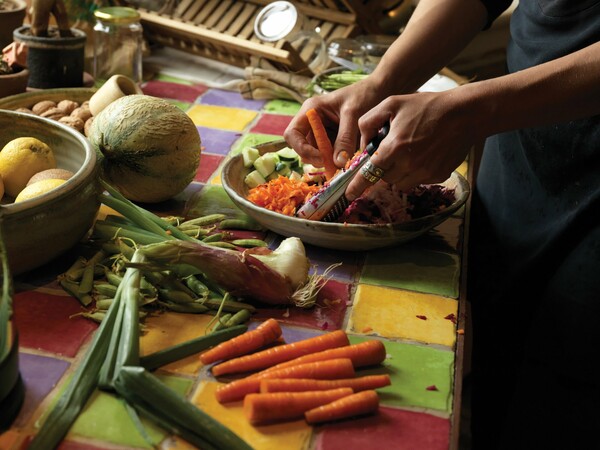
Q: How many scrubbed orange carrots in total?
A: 8